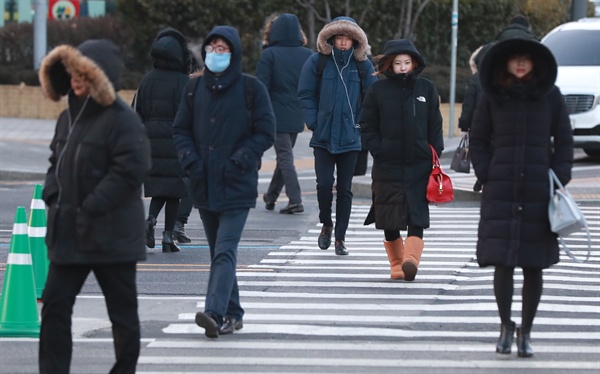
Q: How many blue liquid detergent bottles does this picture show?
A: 0